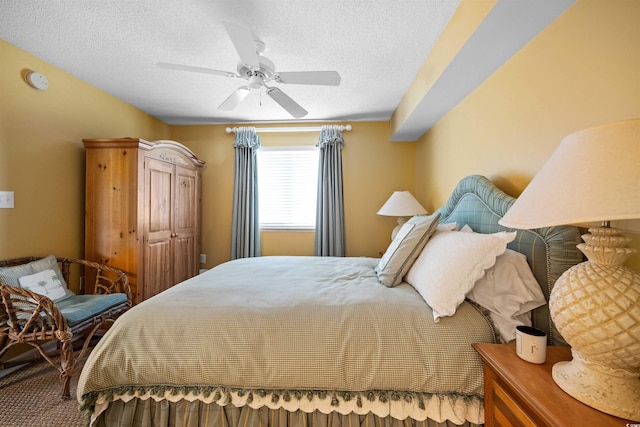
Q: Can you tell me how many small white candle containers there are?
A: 1